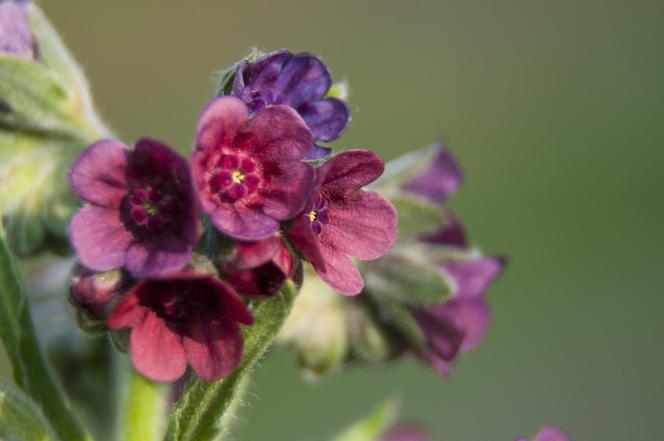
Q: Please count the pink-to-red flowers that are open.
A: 4